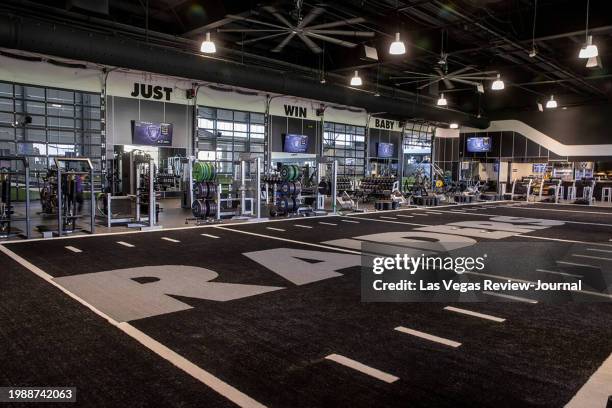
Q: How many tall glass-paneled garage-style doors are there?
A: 4